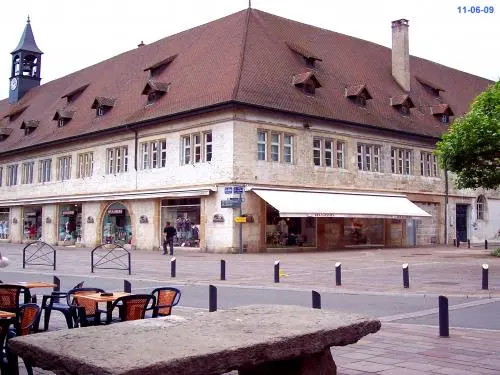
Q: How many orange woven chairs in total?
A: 5